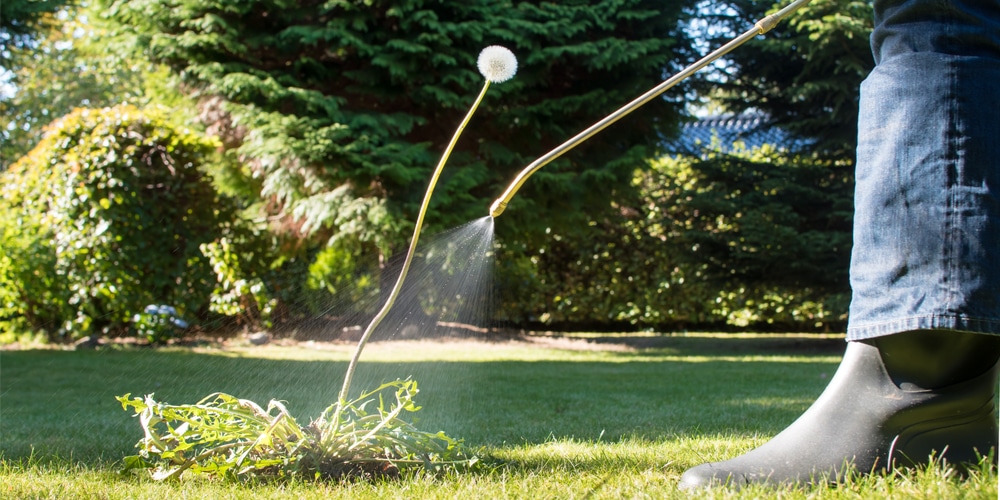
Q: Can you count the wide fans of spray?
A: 1